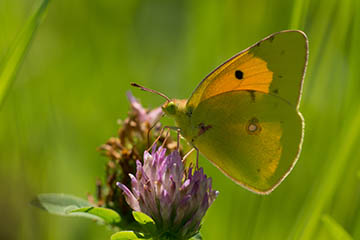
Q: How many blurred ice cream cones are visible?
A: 0